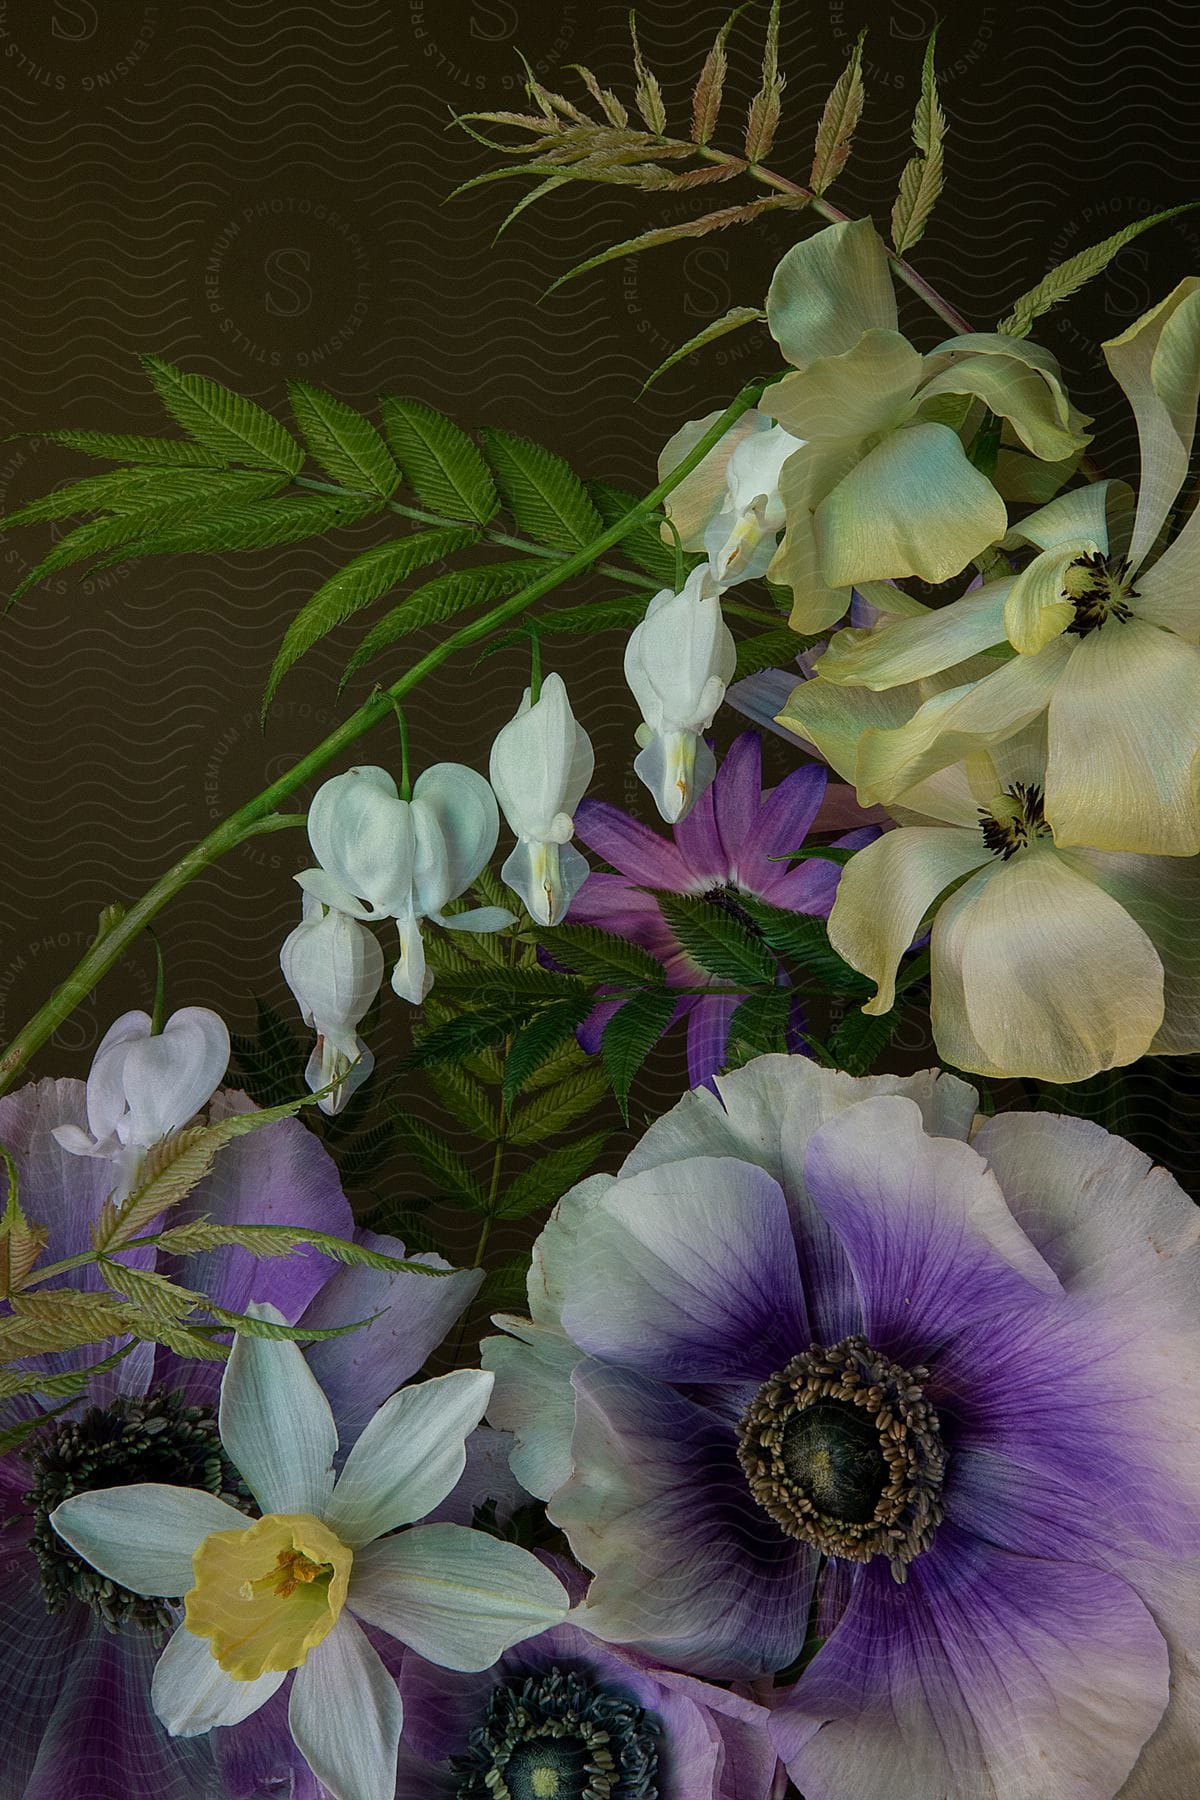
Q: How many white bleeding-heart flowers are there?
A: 6